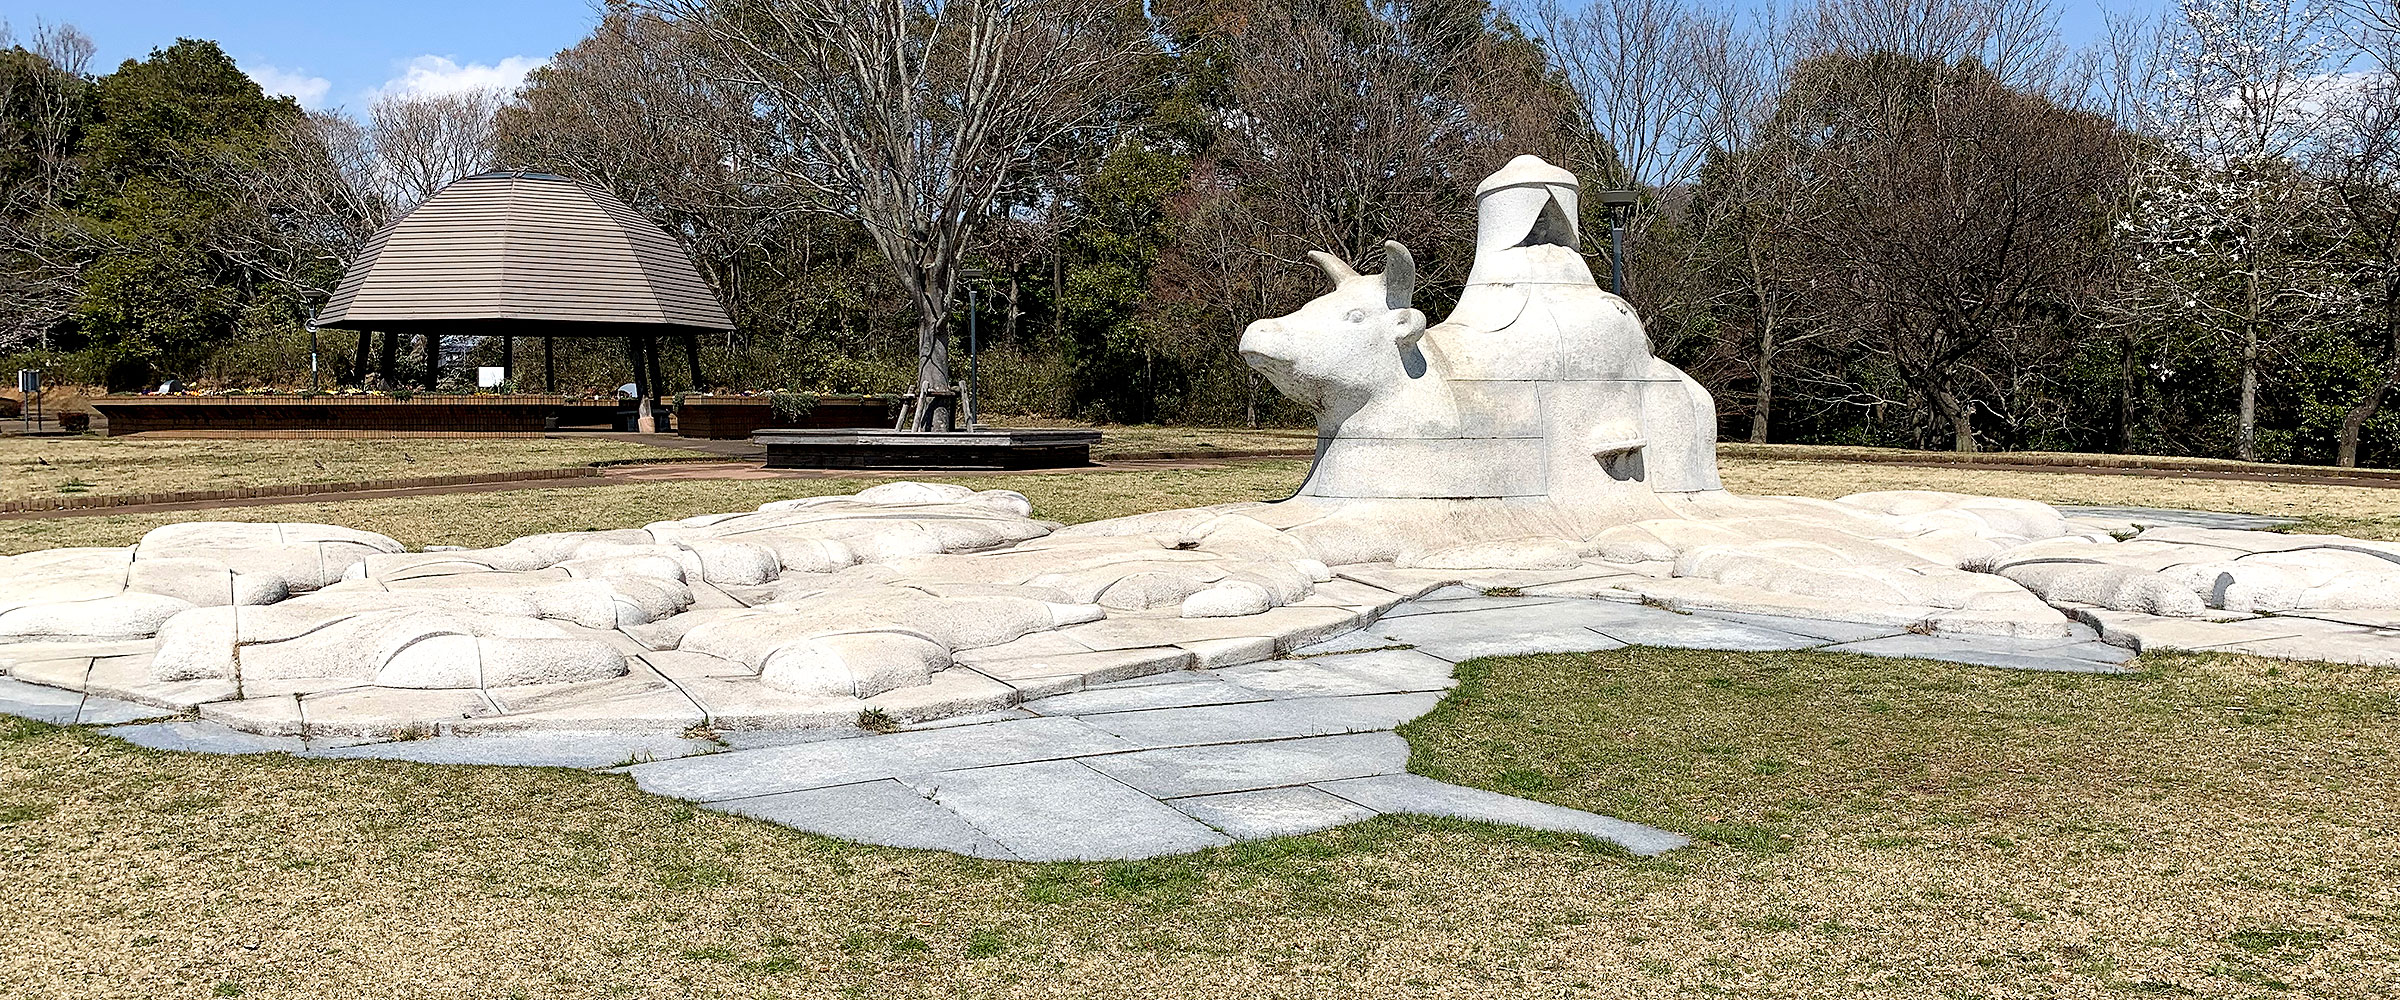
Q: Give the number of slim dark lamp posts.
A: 3